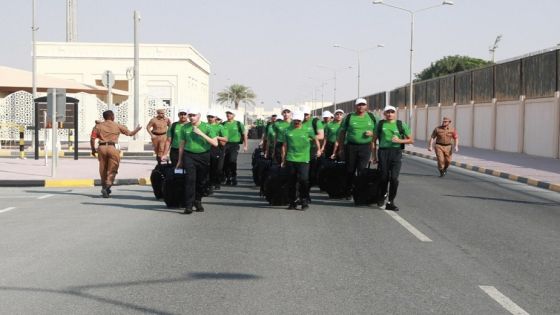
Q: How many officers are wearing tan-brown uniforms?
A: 3